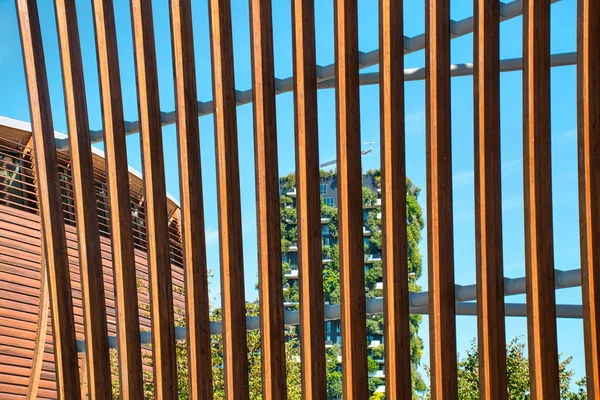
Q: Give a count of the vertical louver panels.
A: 14